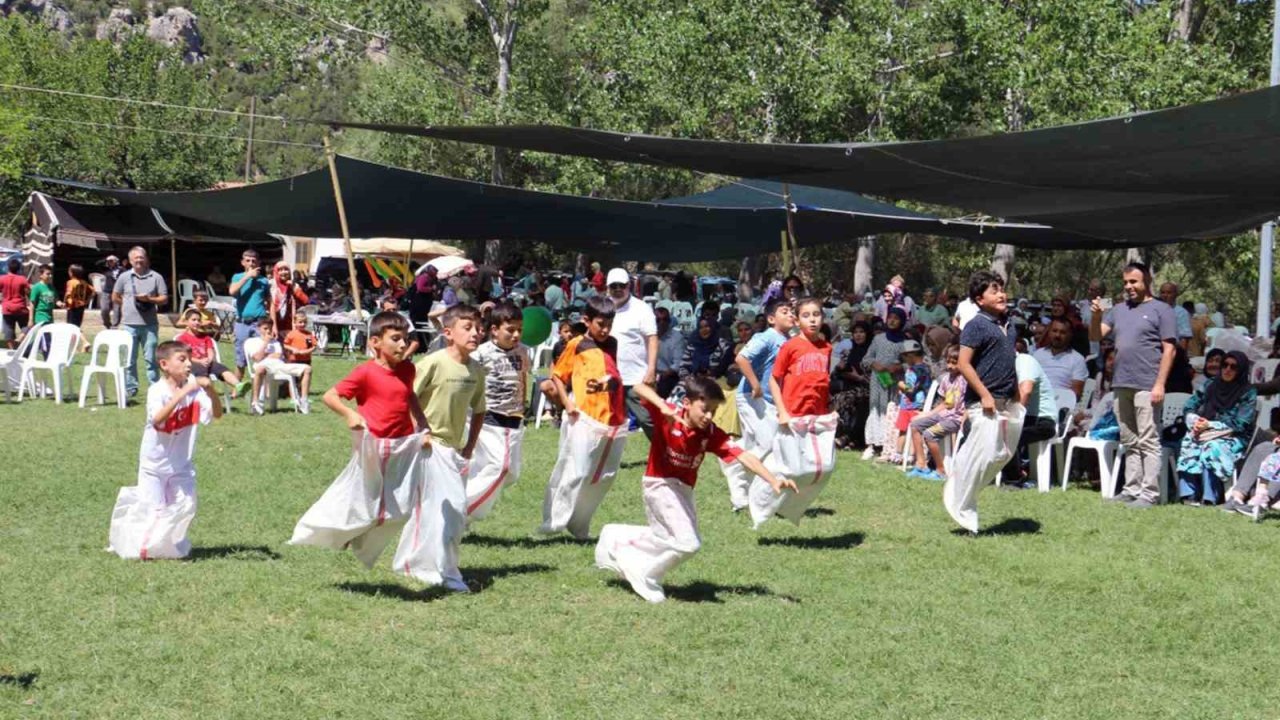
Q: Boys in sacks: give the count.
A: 9